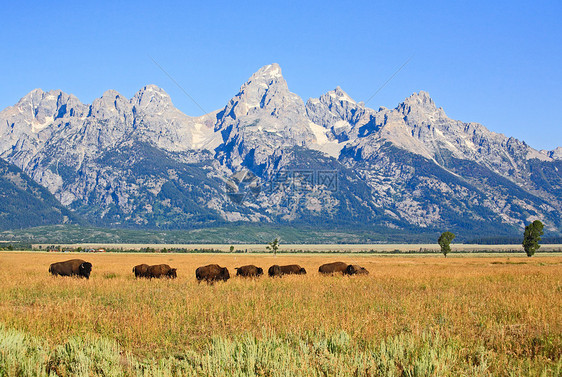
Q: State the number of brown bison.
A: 9